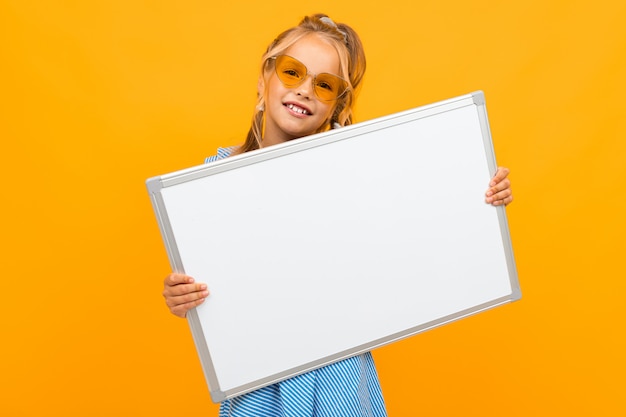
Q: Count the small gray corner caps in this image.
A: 4